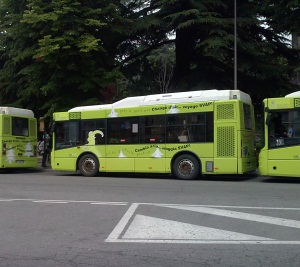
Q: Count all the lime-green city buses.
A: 3